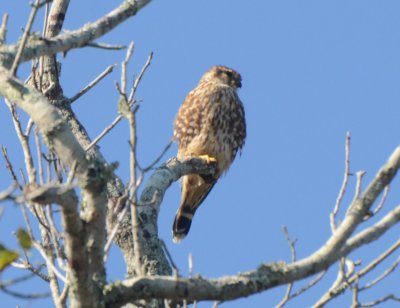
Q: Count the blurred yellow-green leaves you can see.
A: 2